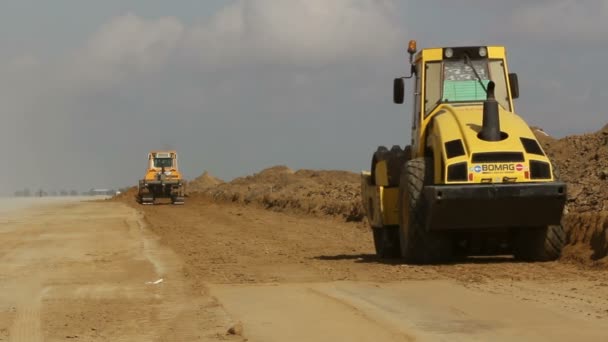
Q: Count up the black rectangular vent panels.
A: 5